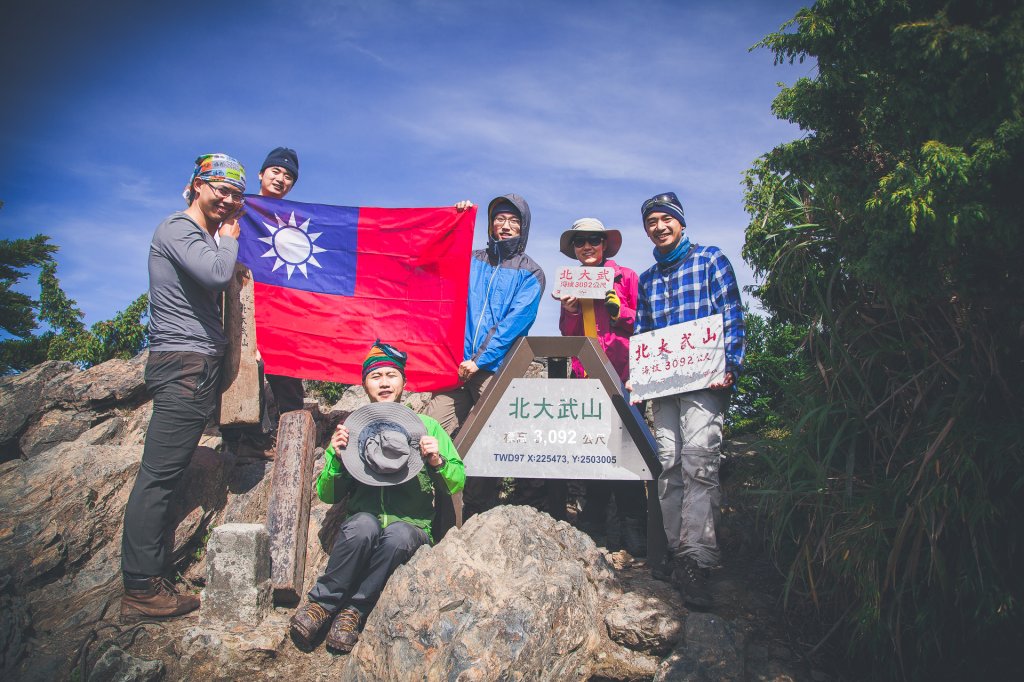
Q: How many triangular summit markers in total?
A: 1